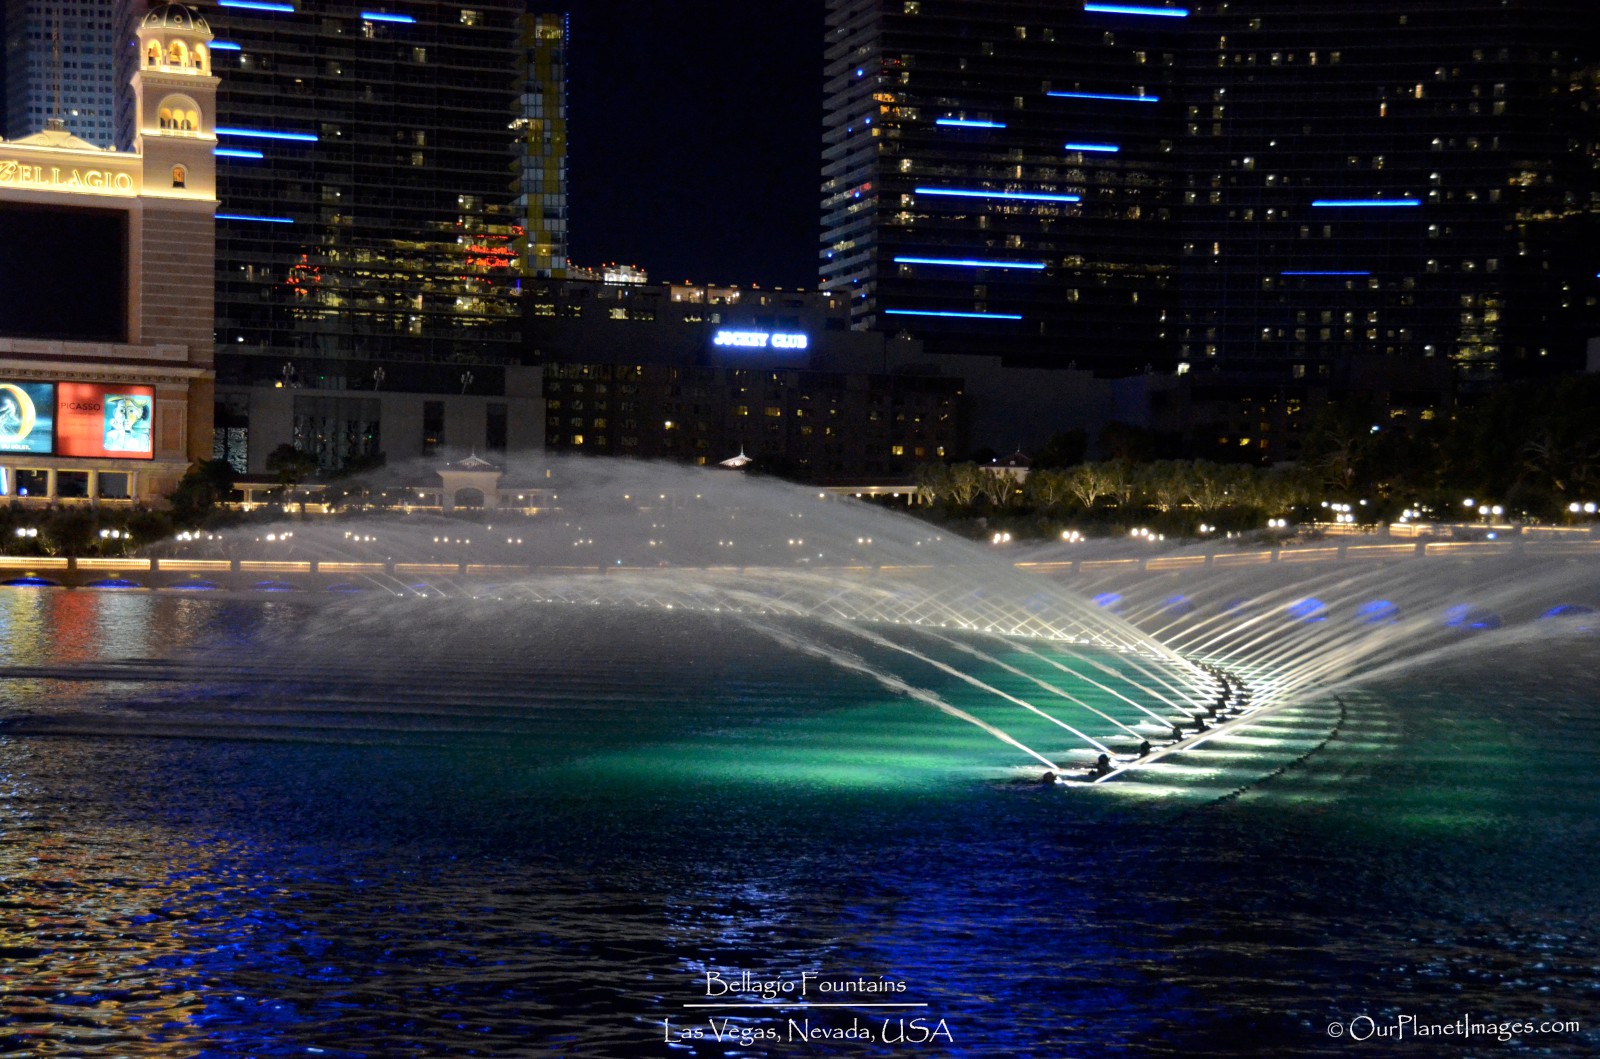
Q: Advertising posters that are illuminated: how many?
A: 2